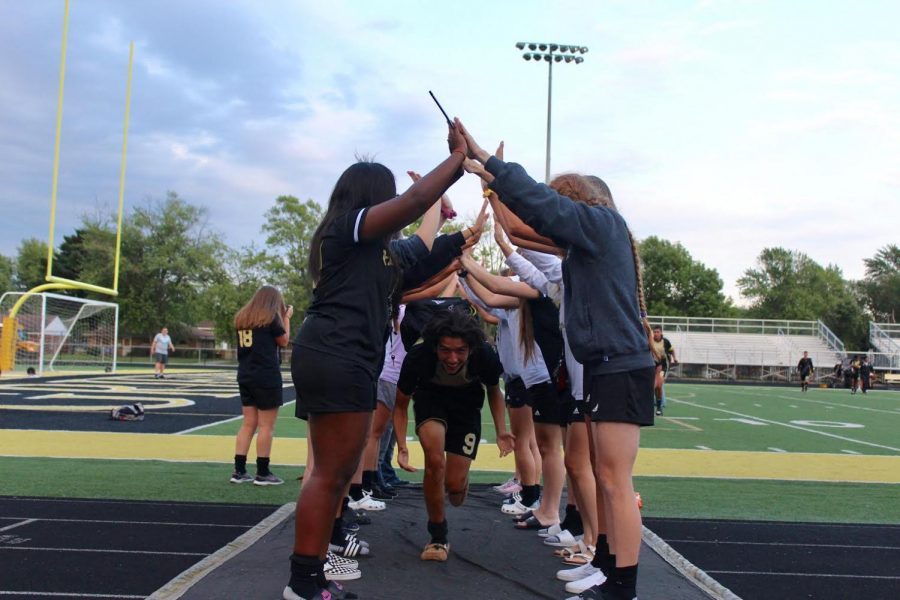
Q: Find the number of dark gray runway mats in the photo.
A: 1